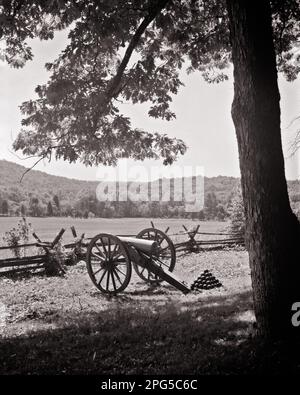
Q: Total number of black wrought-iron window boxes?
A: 0